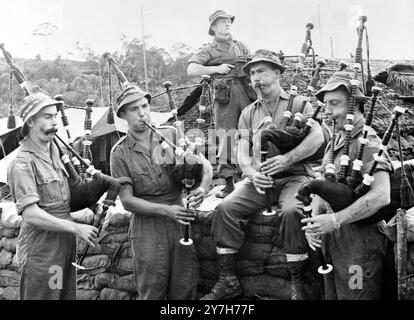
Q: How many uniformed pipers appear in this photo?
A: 4